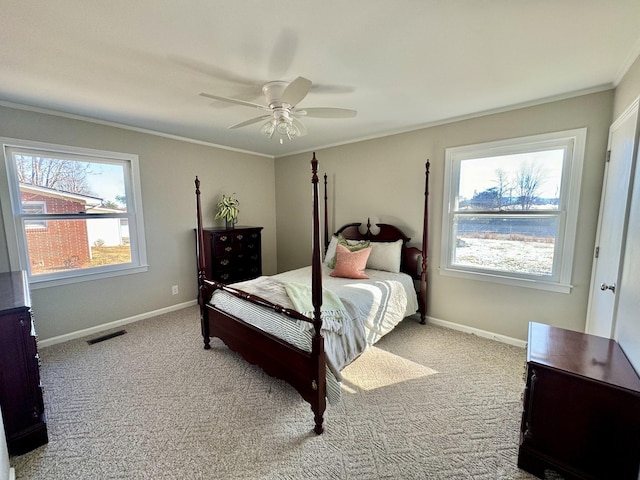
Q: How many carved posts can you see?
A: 4